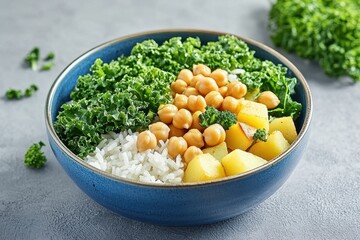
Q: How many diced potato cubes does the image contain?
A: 7